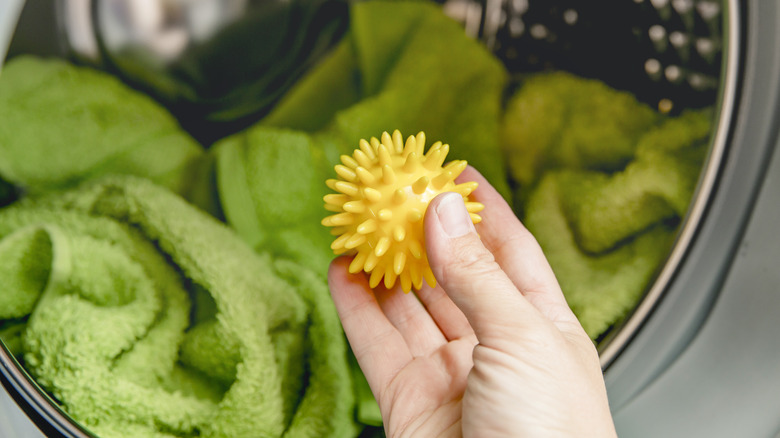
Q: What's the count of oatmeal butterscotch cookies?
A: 0